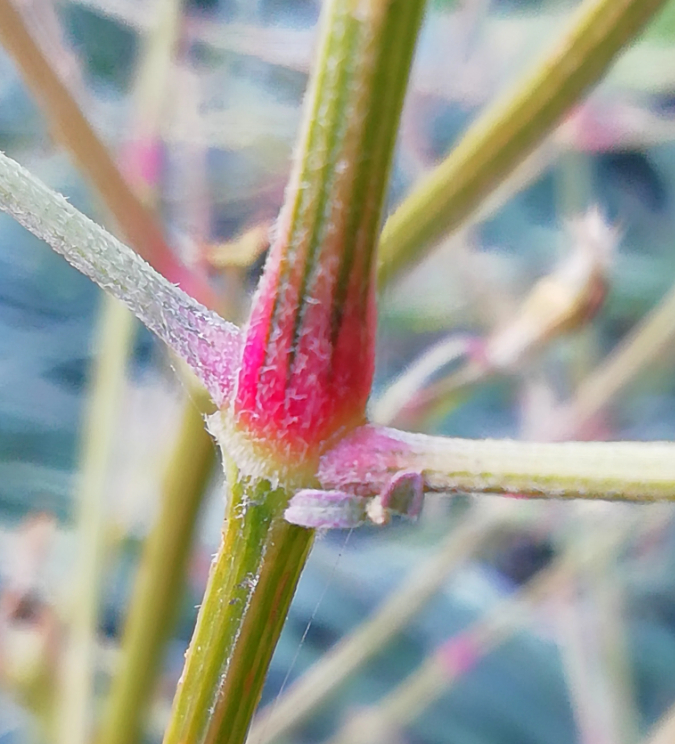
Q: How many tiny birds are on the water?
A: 0